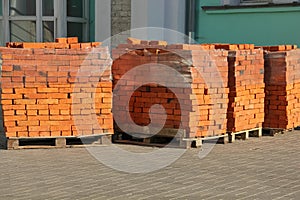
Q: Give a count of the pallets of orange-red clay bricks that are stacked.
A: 4